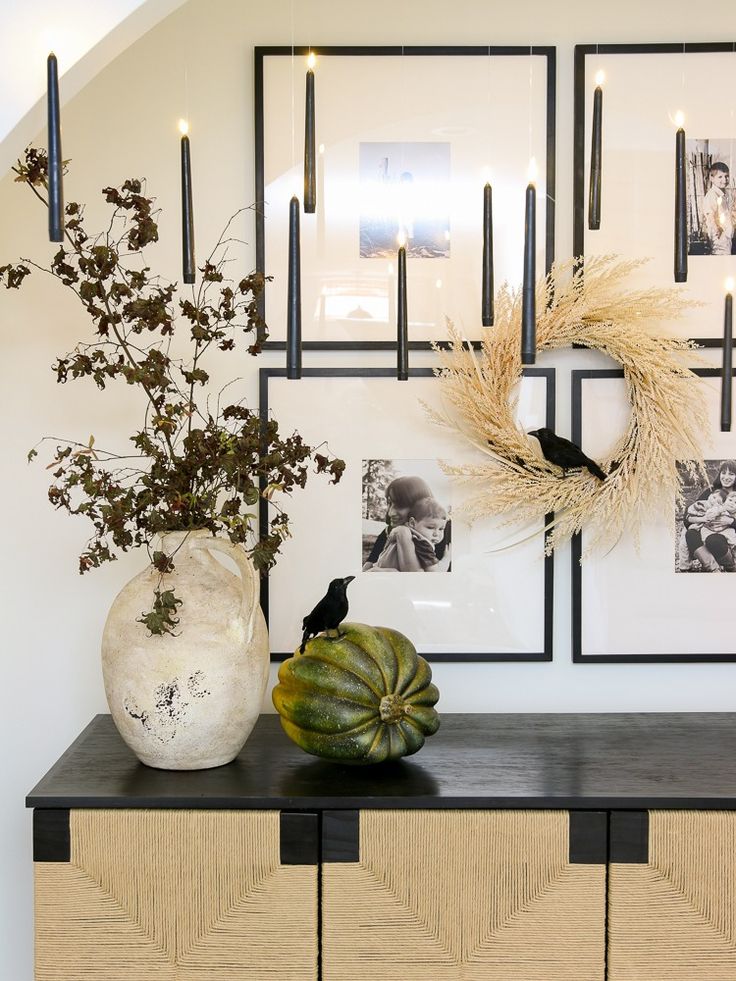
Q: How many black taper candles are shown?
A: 10